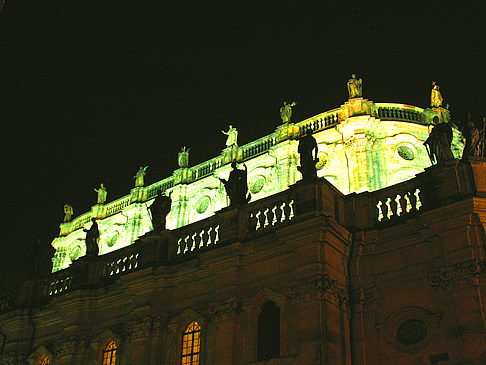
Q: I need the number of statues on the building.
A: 14